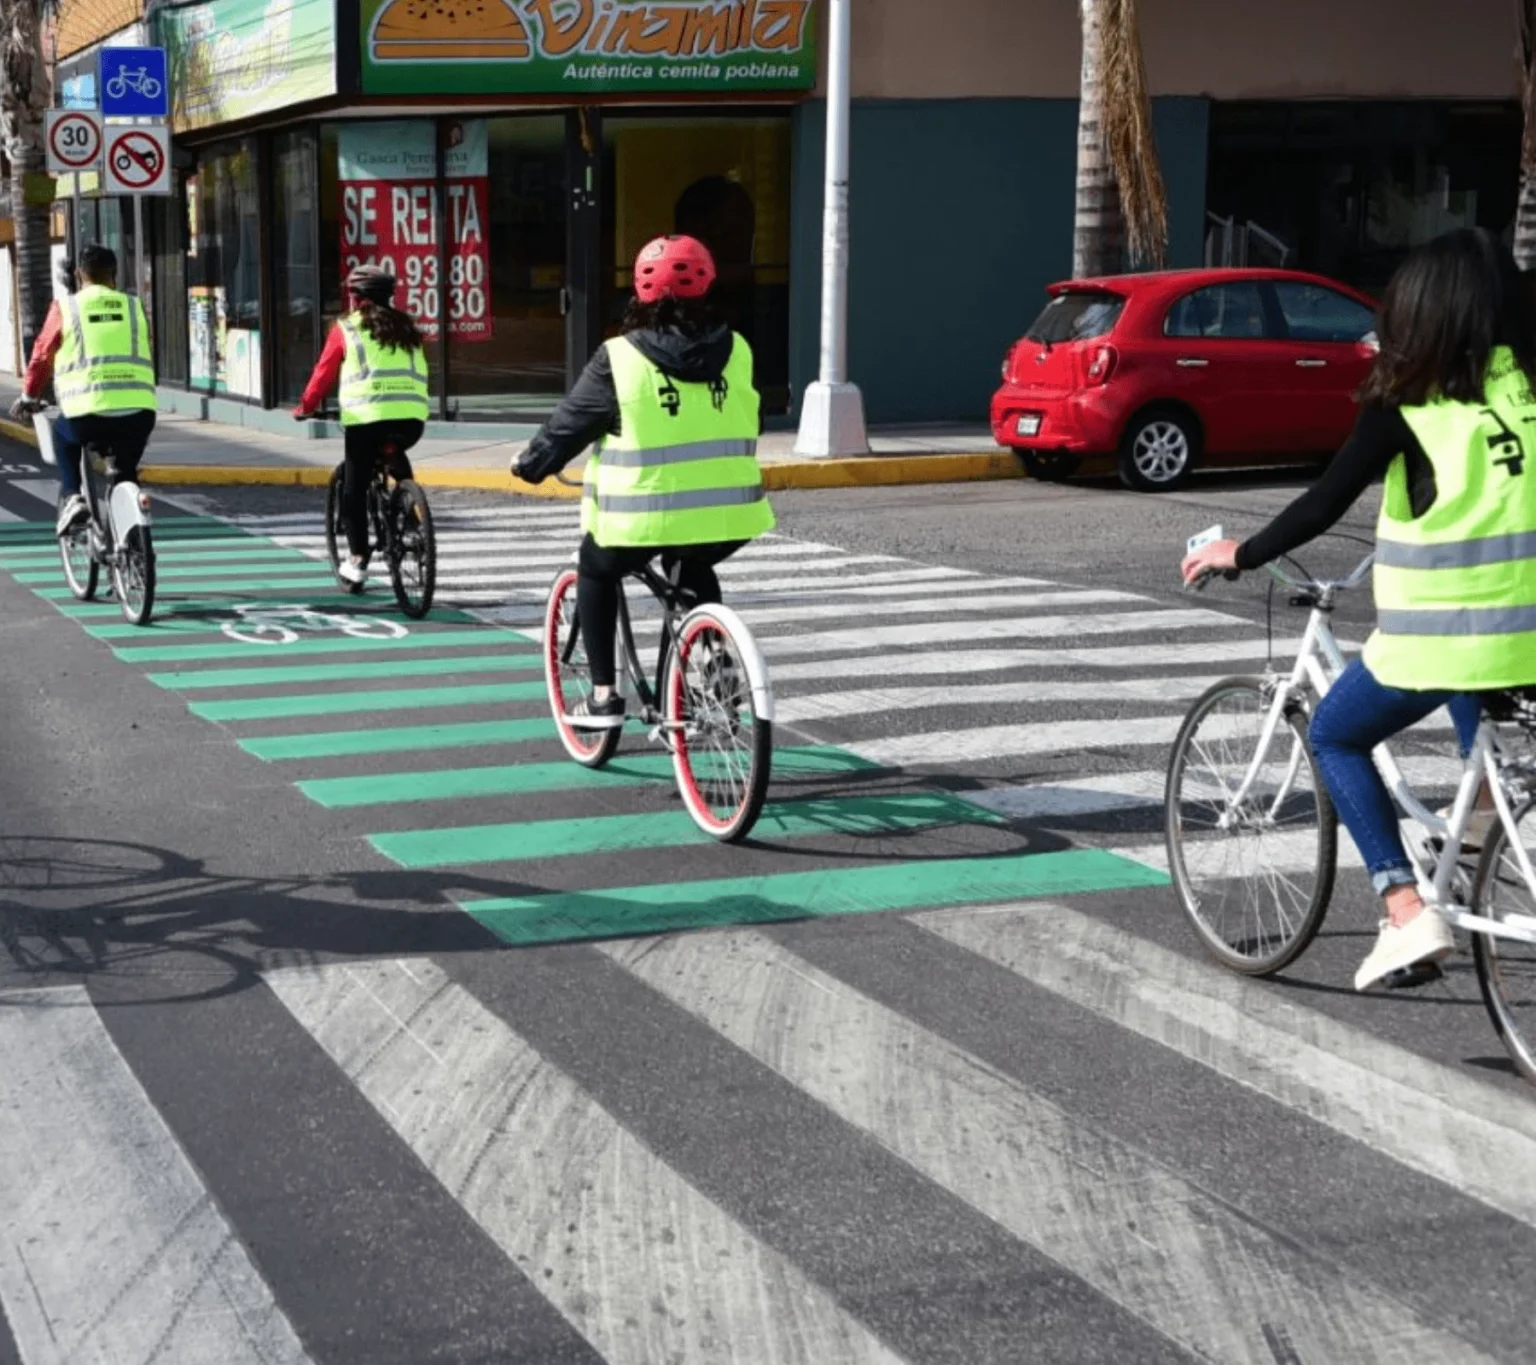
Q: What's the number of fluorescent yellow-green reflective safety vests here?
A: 4